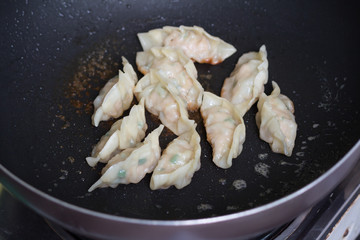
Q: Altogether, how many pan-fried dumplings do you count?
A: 10